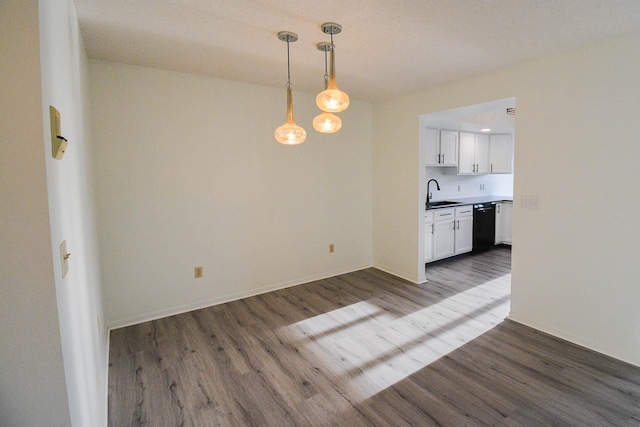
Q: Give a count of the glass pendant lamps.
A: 3